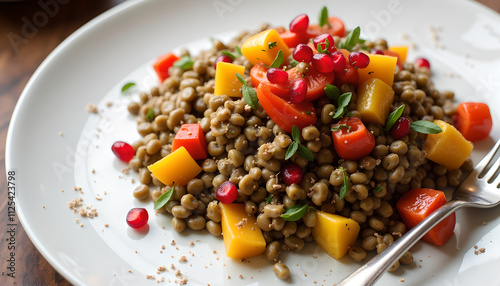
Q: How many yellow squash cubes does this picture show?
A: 9